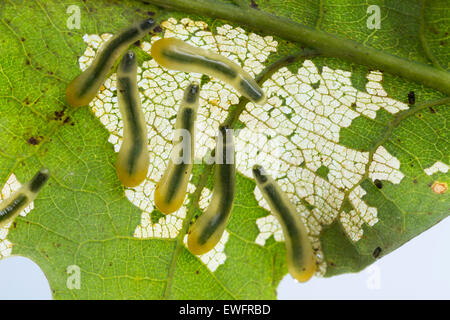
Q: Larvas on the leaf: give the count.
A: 7